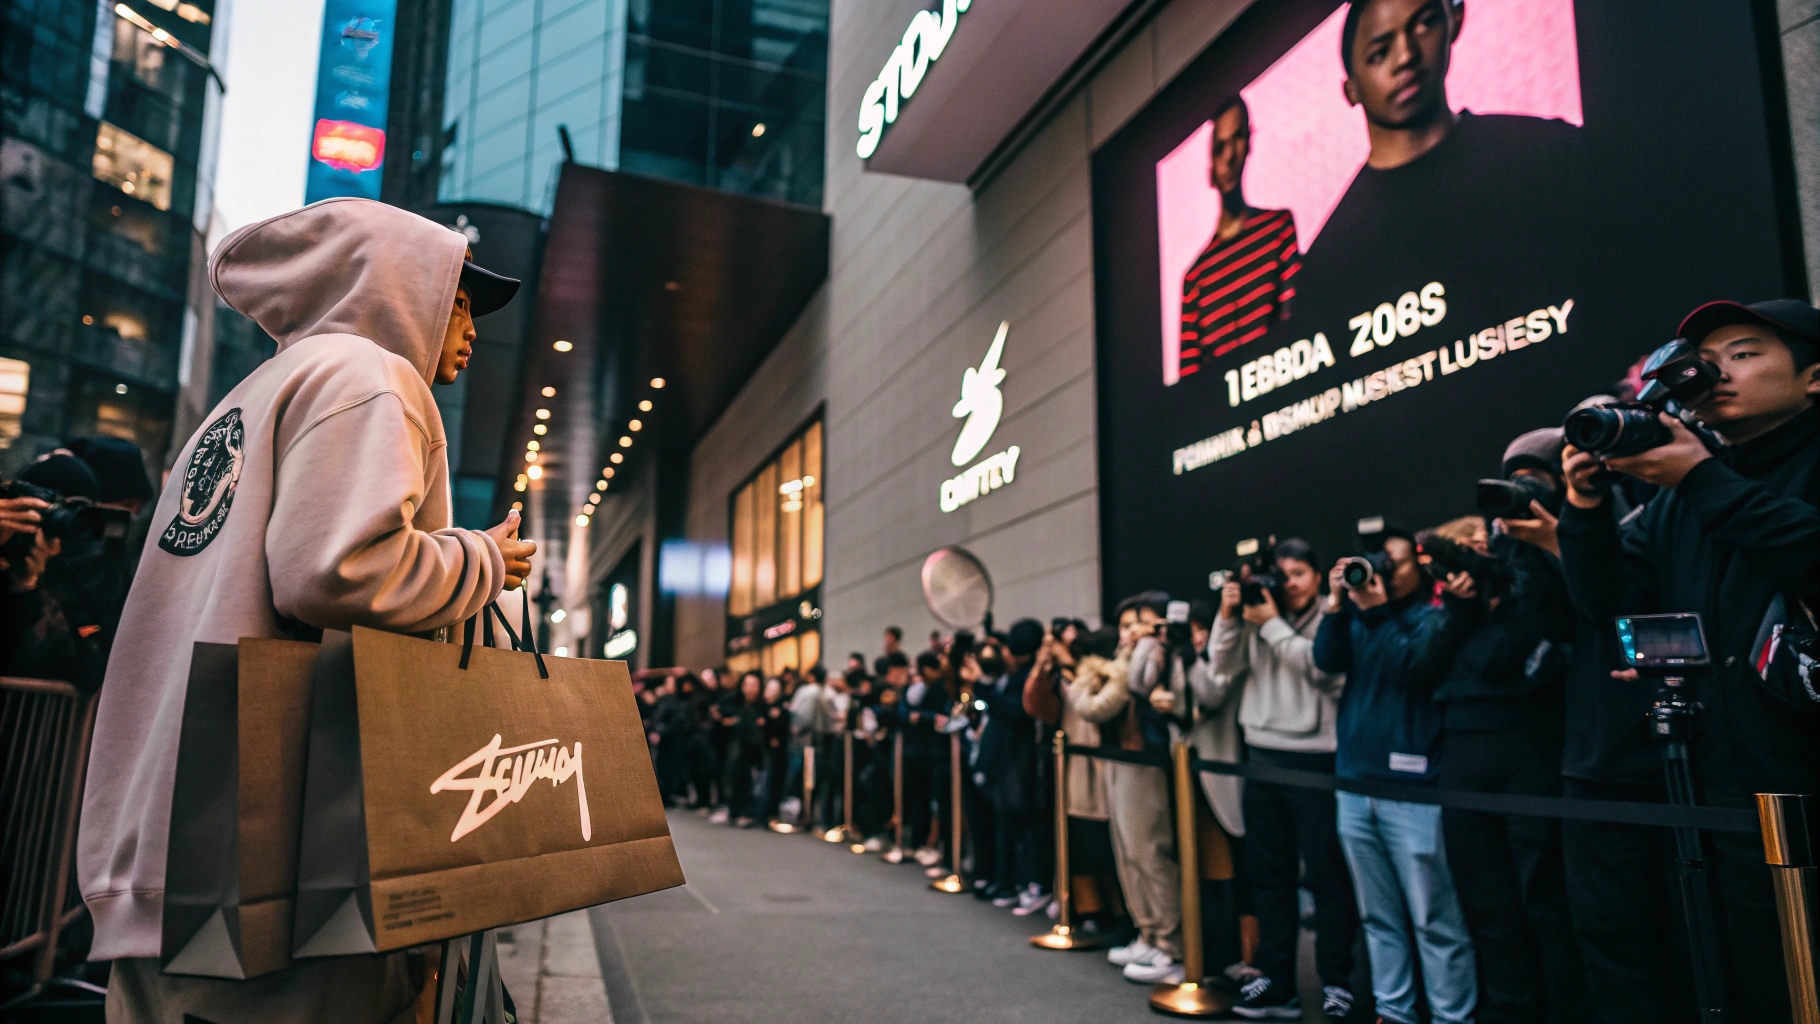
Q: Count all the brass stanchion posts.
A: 7